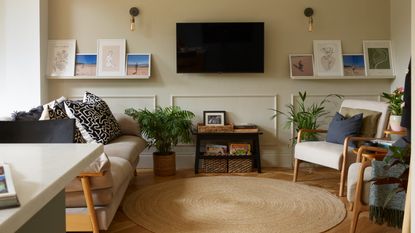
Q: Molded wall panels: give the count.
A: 3